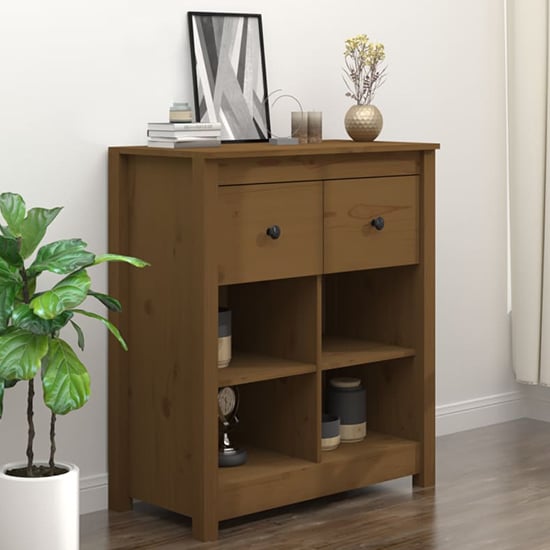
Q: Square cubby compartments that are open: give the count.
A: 4